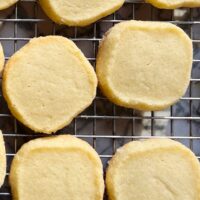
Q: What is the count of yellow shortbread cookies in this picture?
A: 9